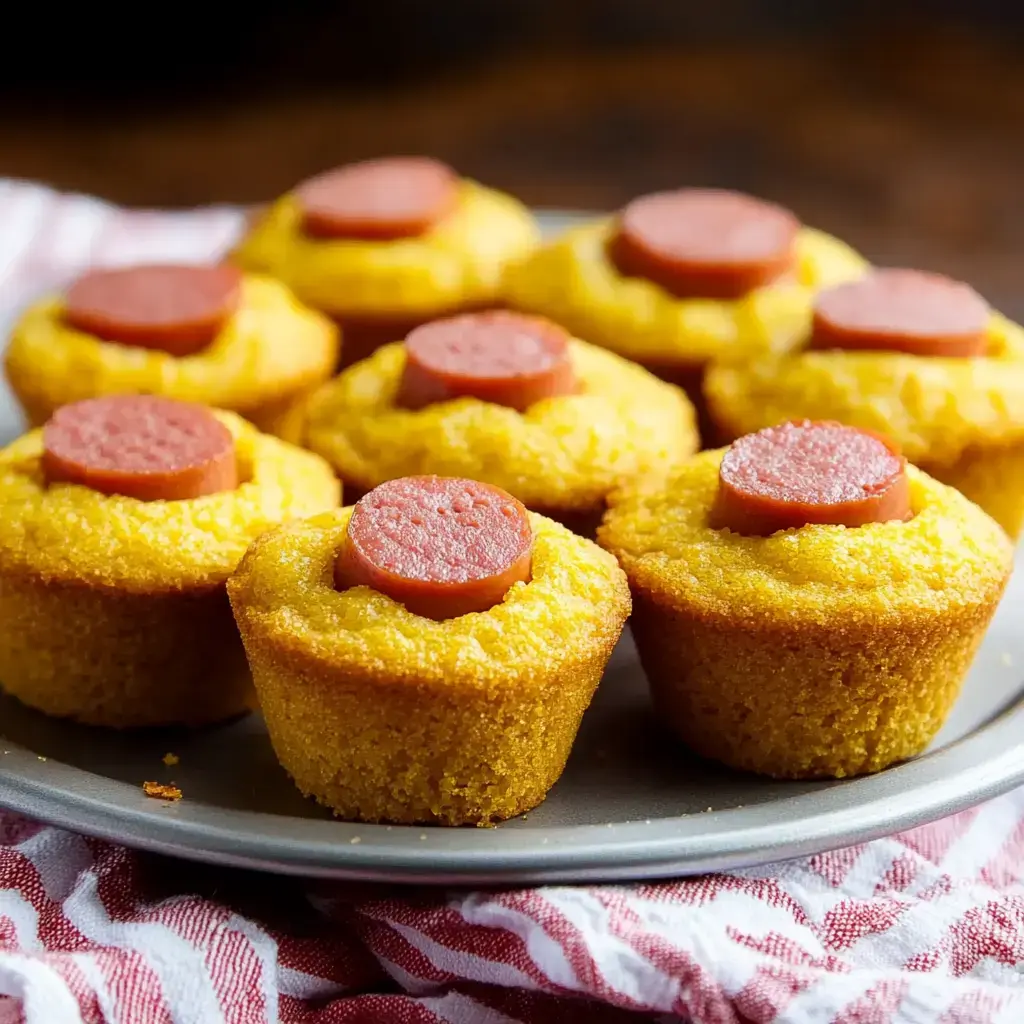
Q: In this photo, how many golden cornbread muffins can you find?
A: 8